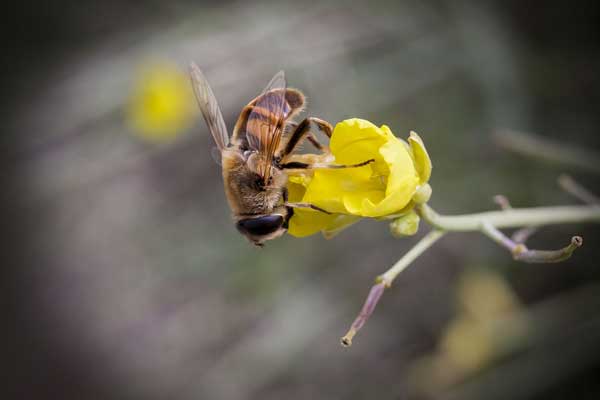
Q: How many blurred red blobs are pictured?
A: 0